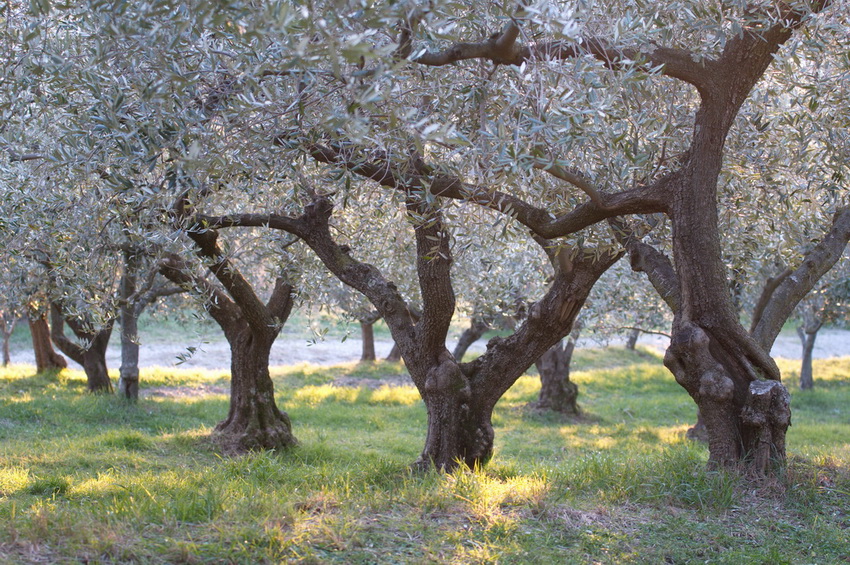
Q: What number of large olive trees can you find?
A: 3